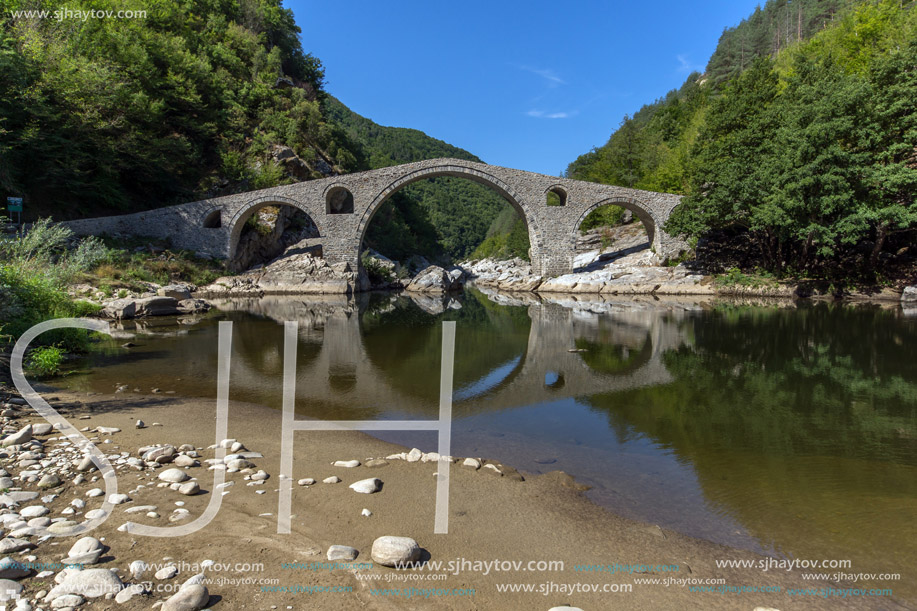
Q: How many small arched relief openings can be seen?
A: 3